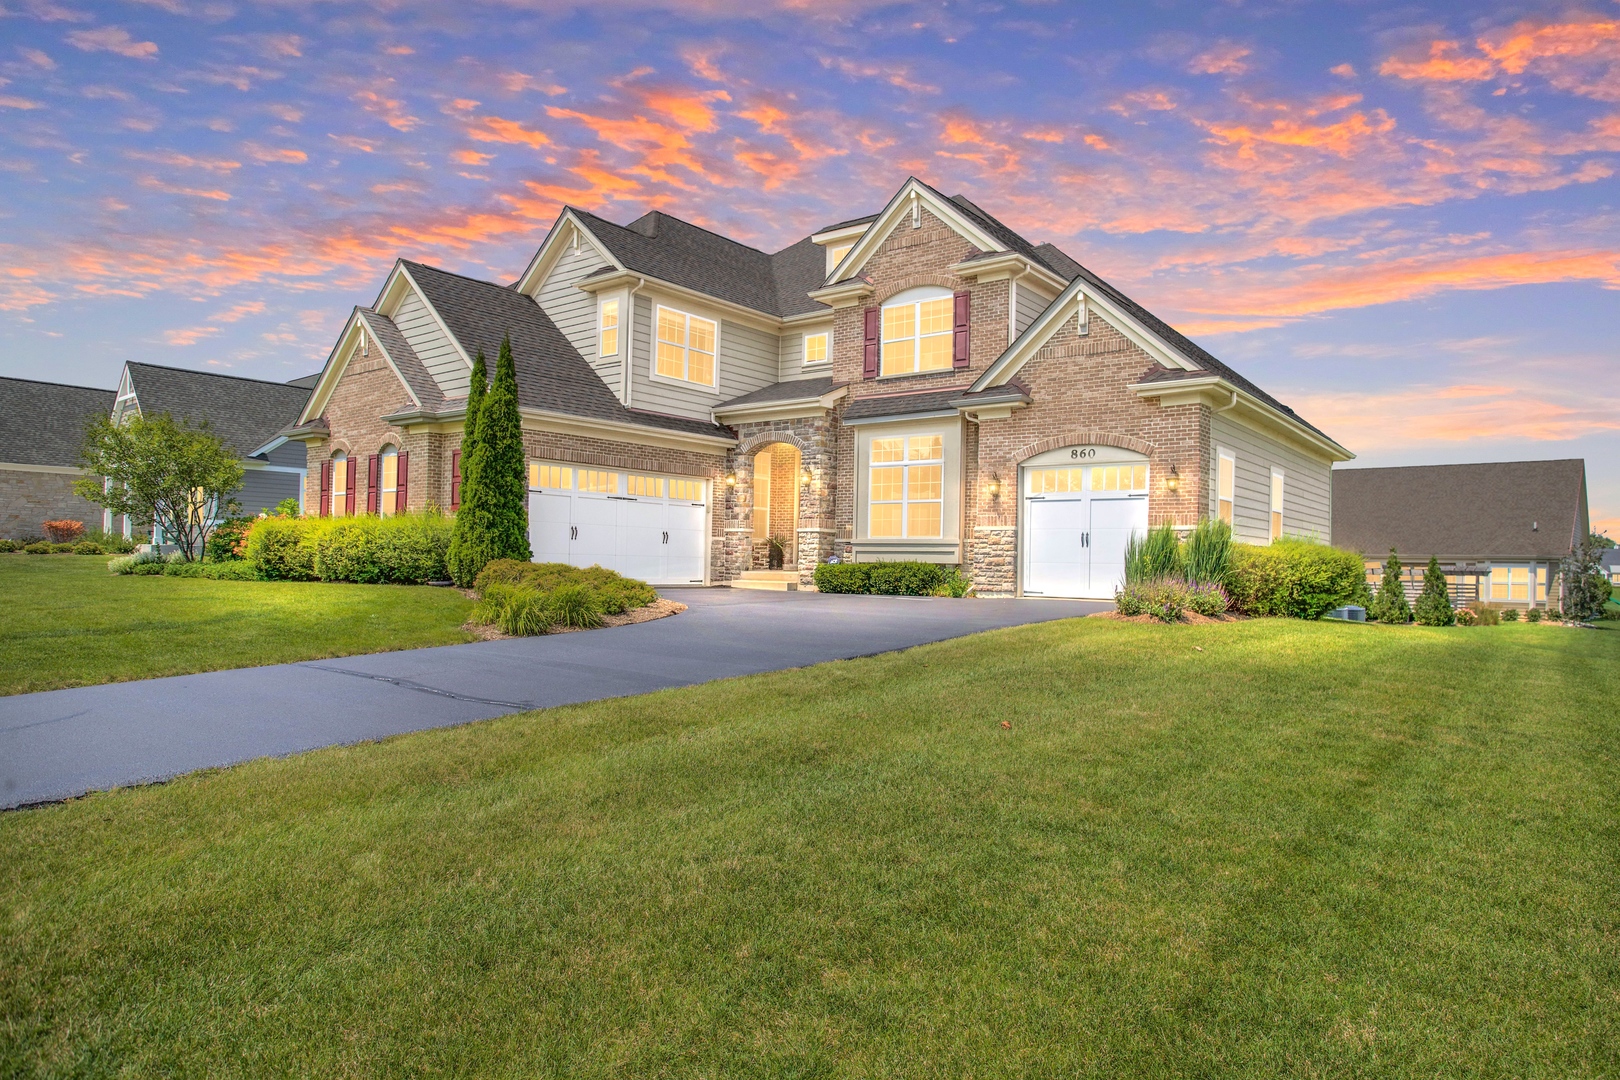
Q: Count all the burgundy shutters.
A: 7